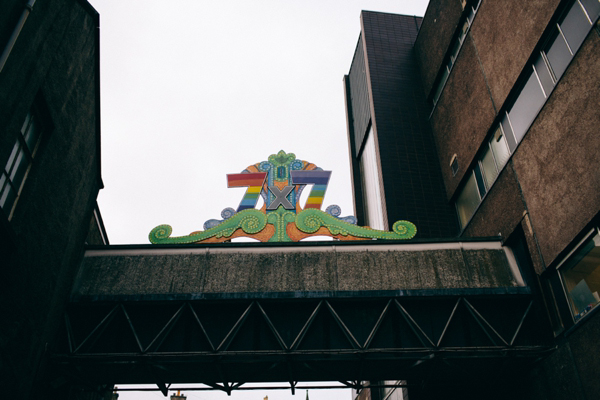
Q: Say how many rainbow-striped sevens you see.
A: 2